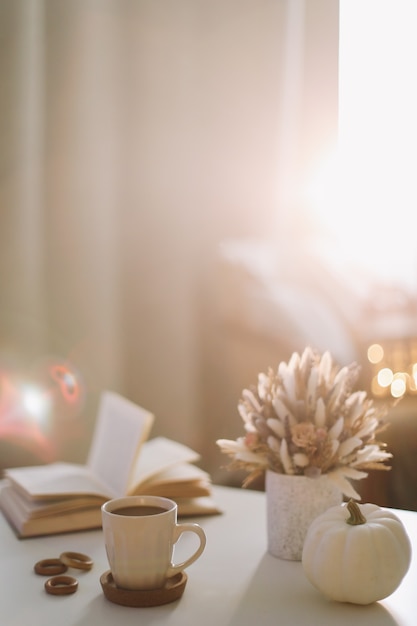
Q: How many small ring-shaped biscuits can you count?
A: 3